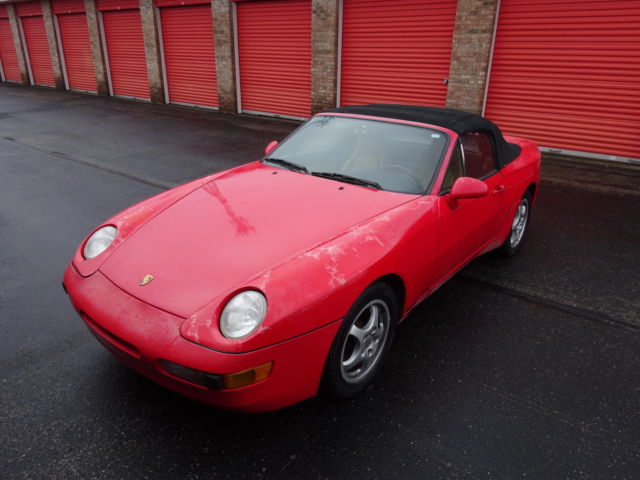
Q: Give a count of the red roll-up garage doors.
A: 8